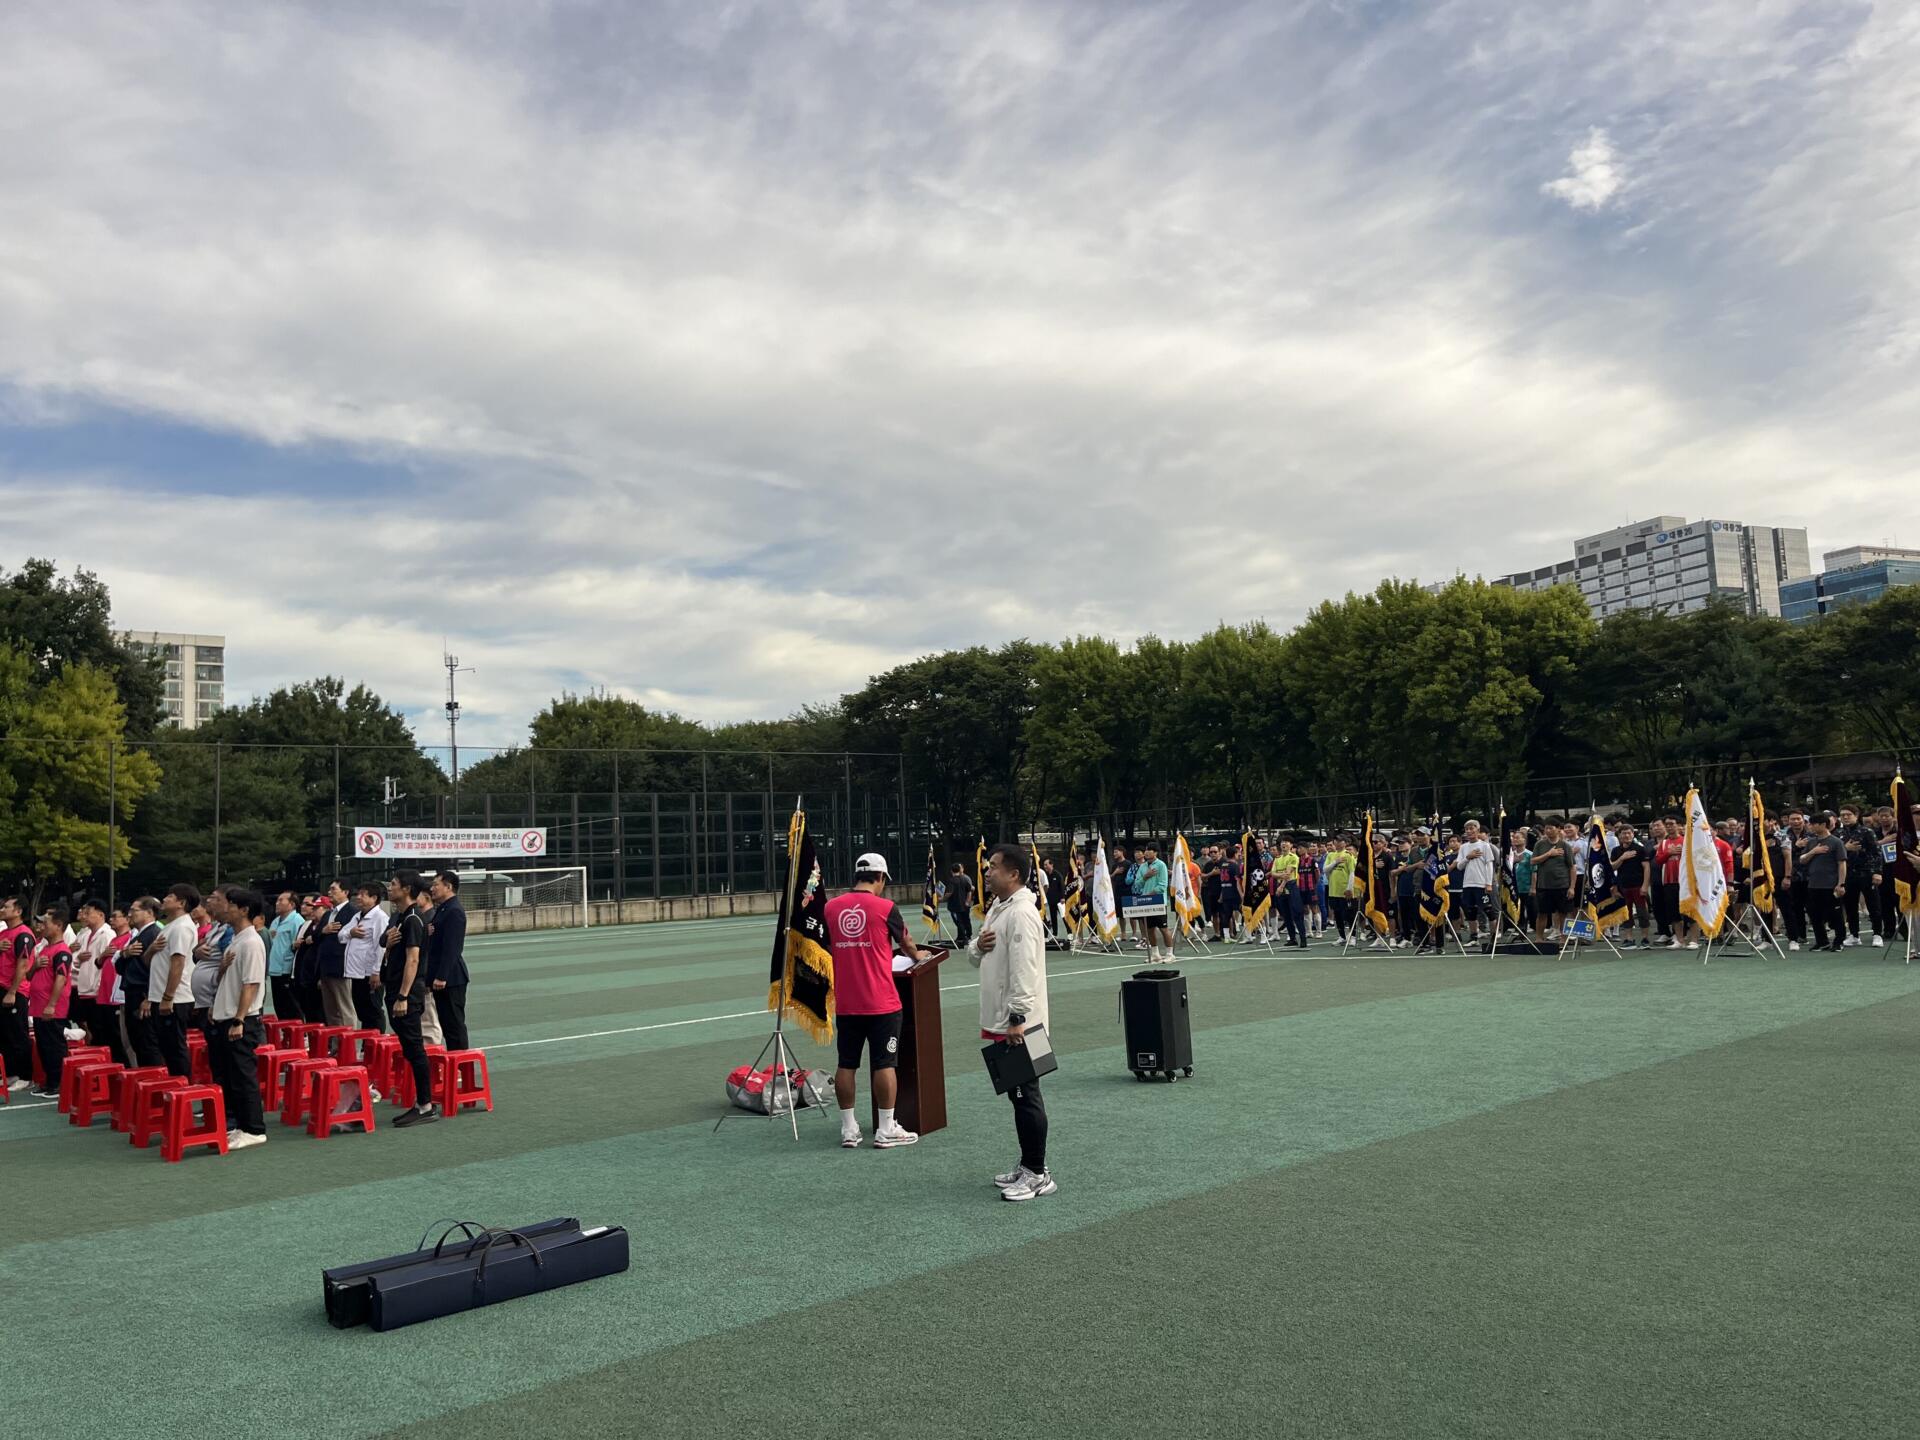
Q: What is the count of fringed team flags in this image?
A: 15